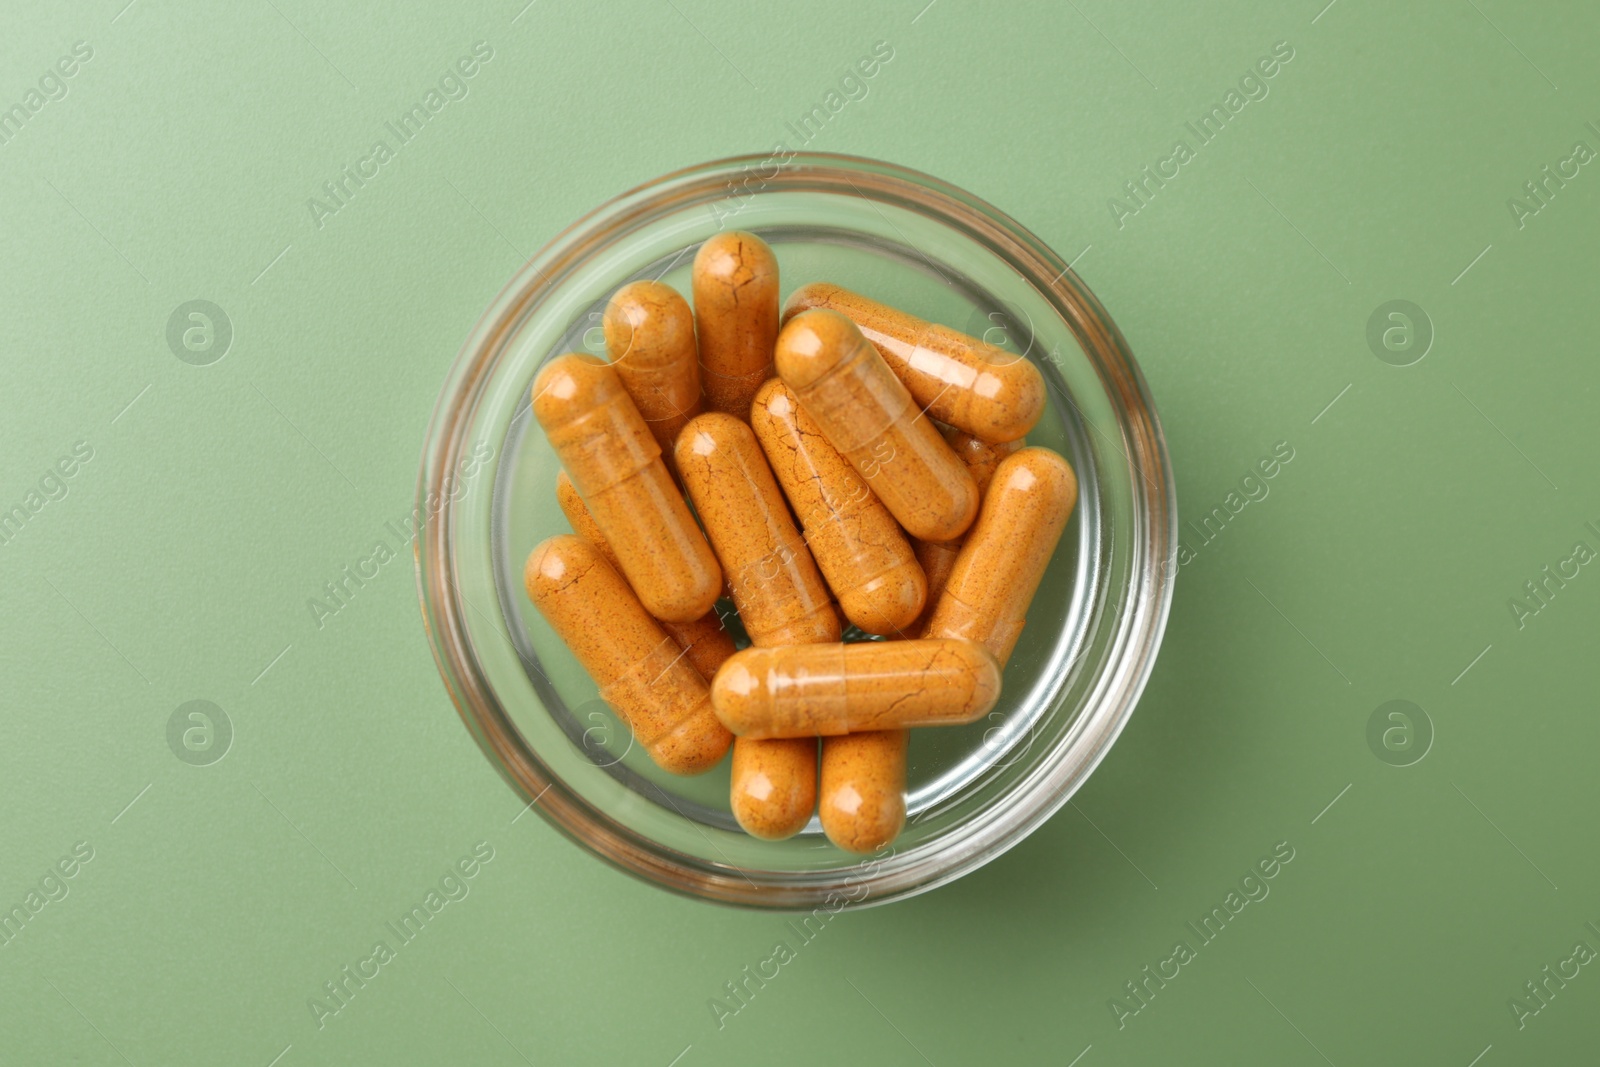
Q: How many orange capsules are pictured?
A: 14